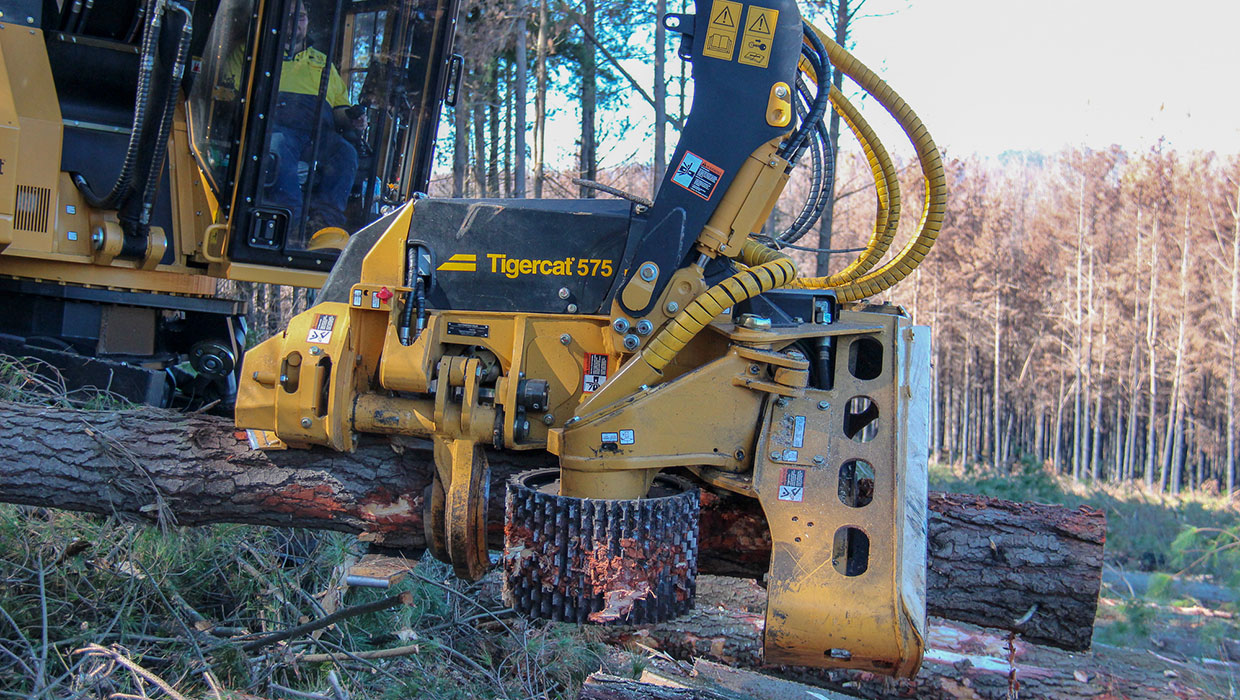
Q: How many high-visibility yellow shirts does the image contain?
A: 1